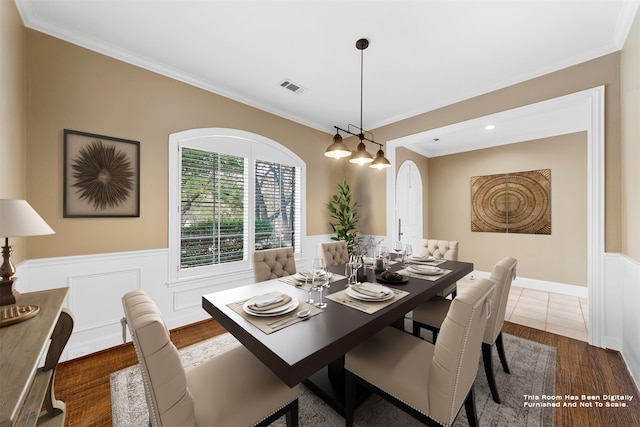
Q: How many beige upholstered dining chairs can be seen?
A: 6